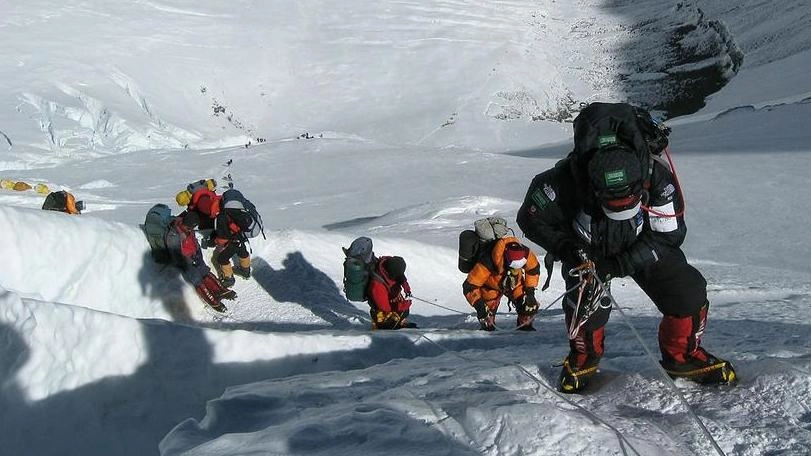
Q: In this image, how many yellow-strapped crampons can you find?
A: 2